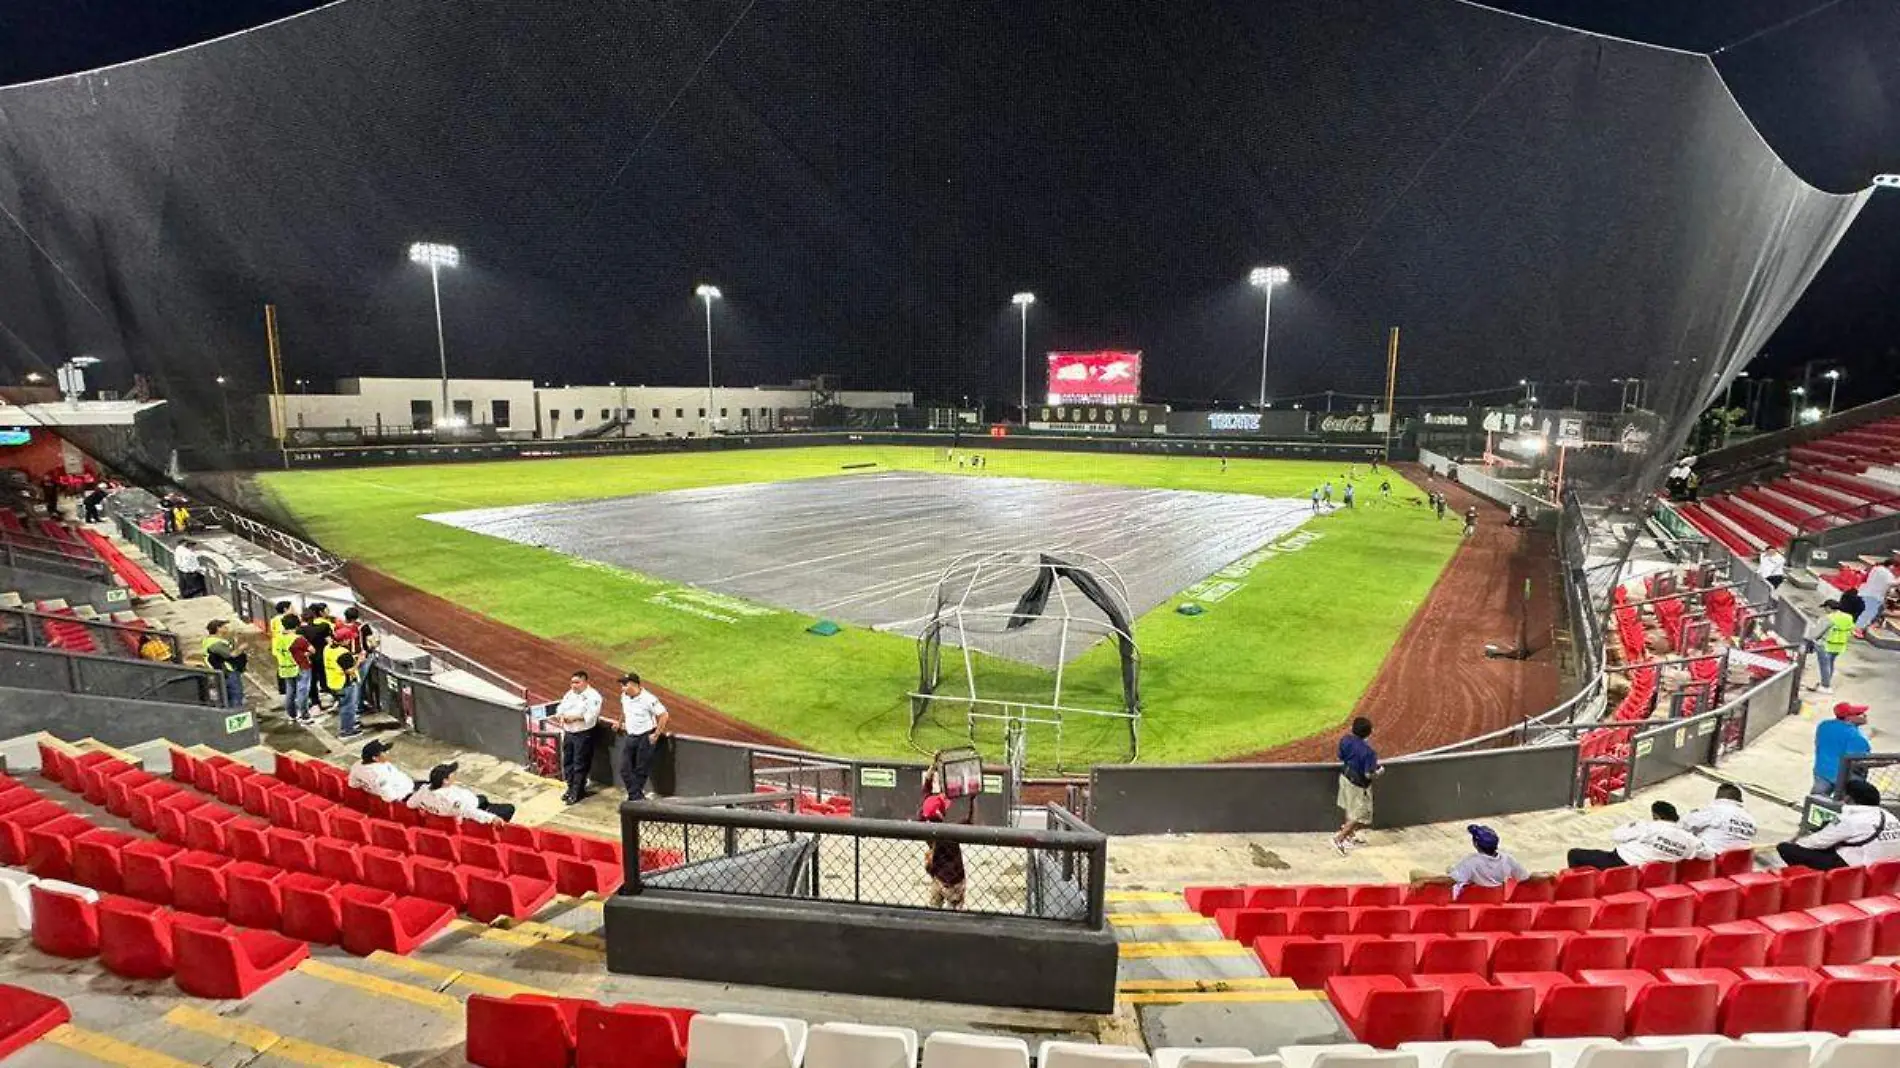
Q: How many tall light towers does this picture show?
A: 4